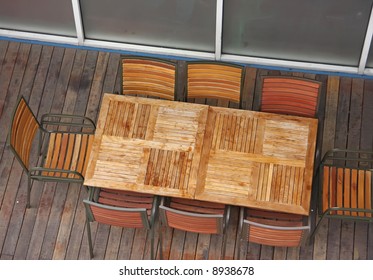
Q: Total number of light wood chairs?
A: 4